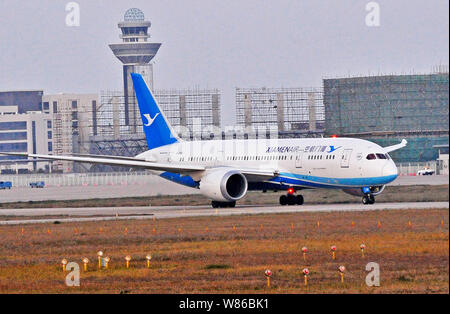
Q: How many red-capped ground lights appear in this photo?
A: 6